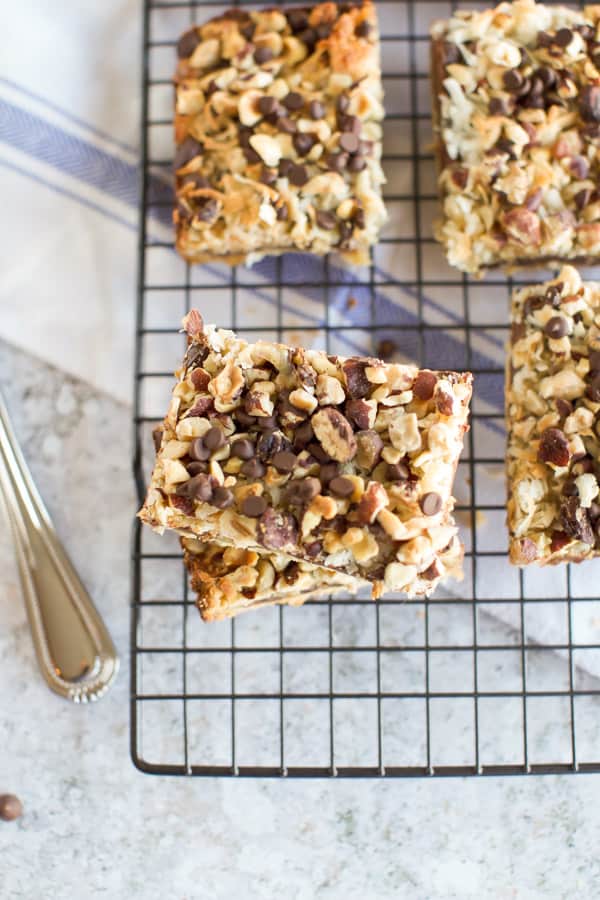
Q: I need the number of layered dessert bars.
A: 5